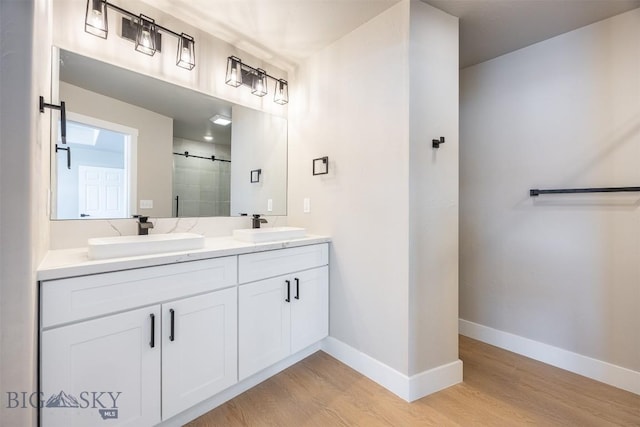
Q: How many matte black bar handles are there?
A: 4